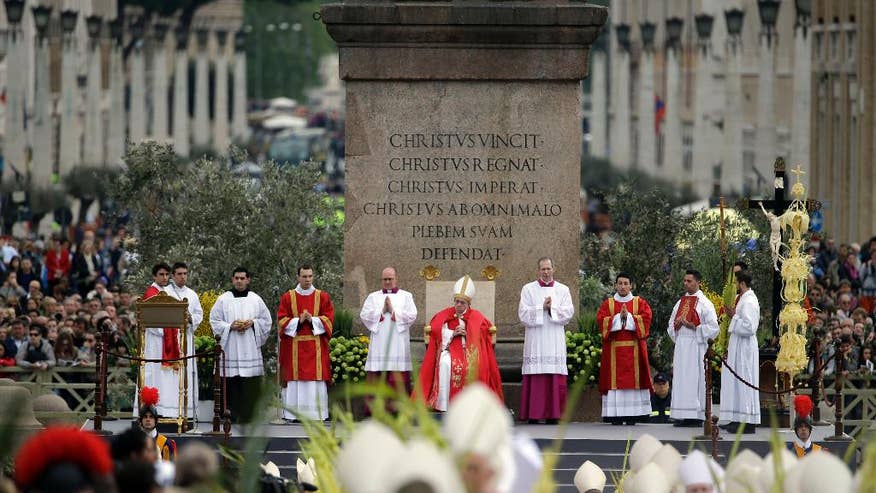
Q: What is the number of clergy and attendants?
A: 11